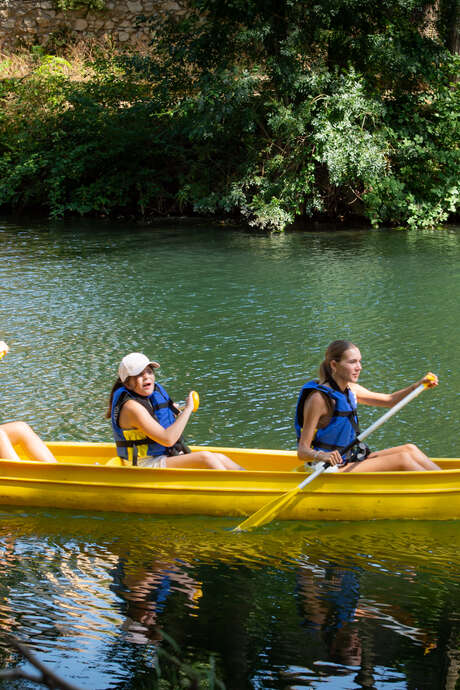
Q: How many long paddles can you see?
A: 1